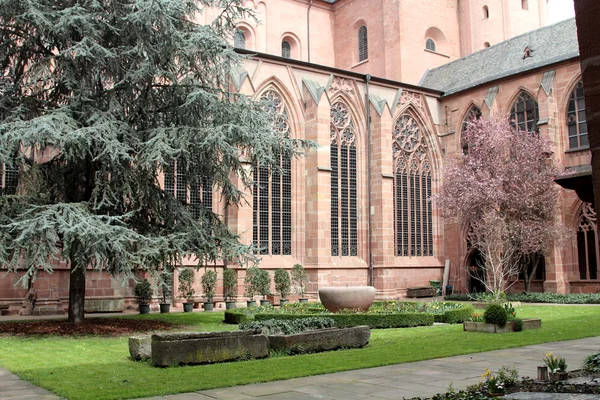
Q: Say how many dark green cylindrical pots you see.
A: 9